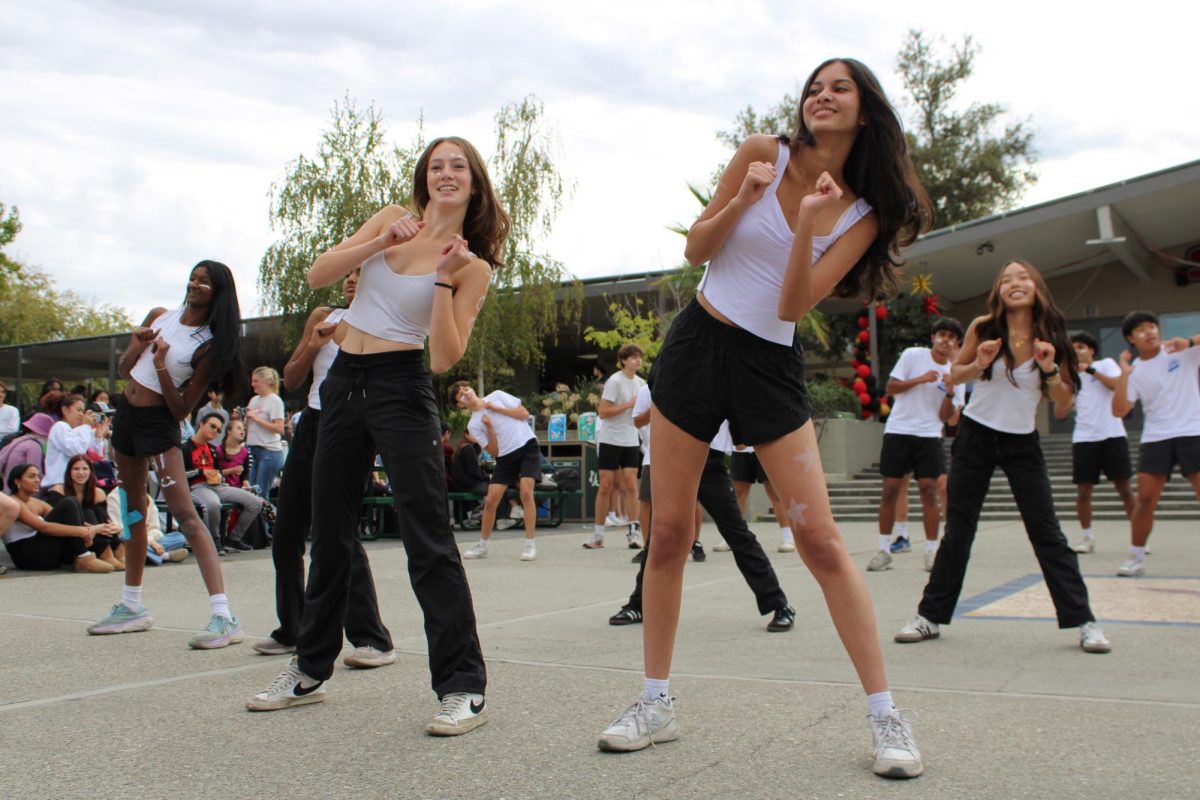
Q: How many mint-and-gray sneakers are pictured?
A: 2